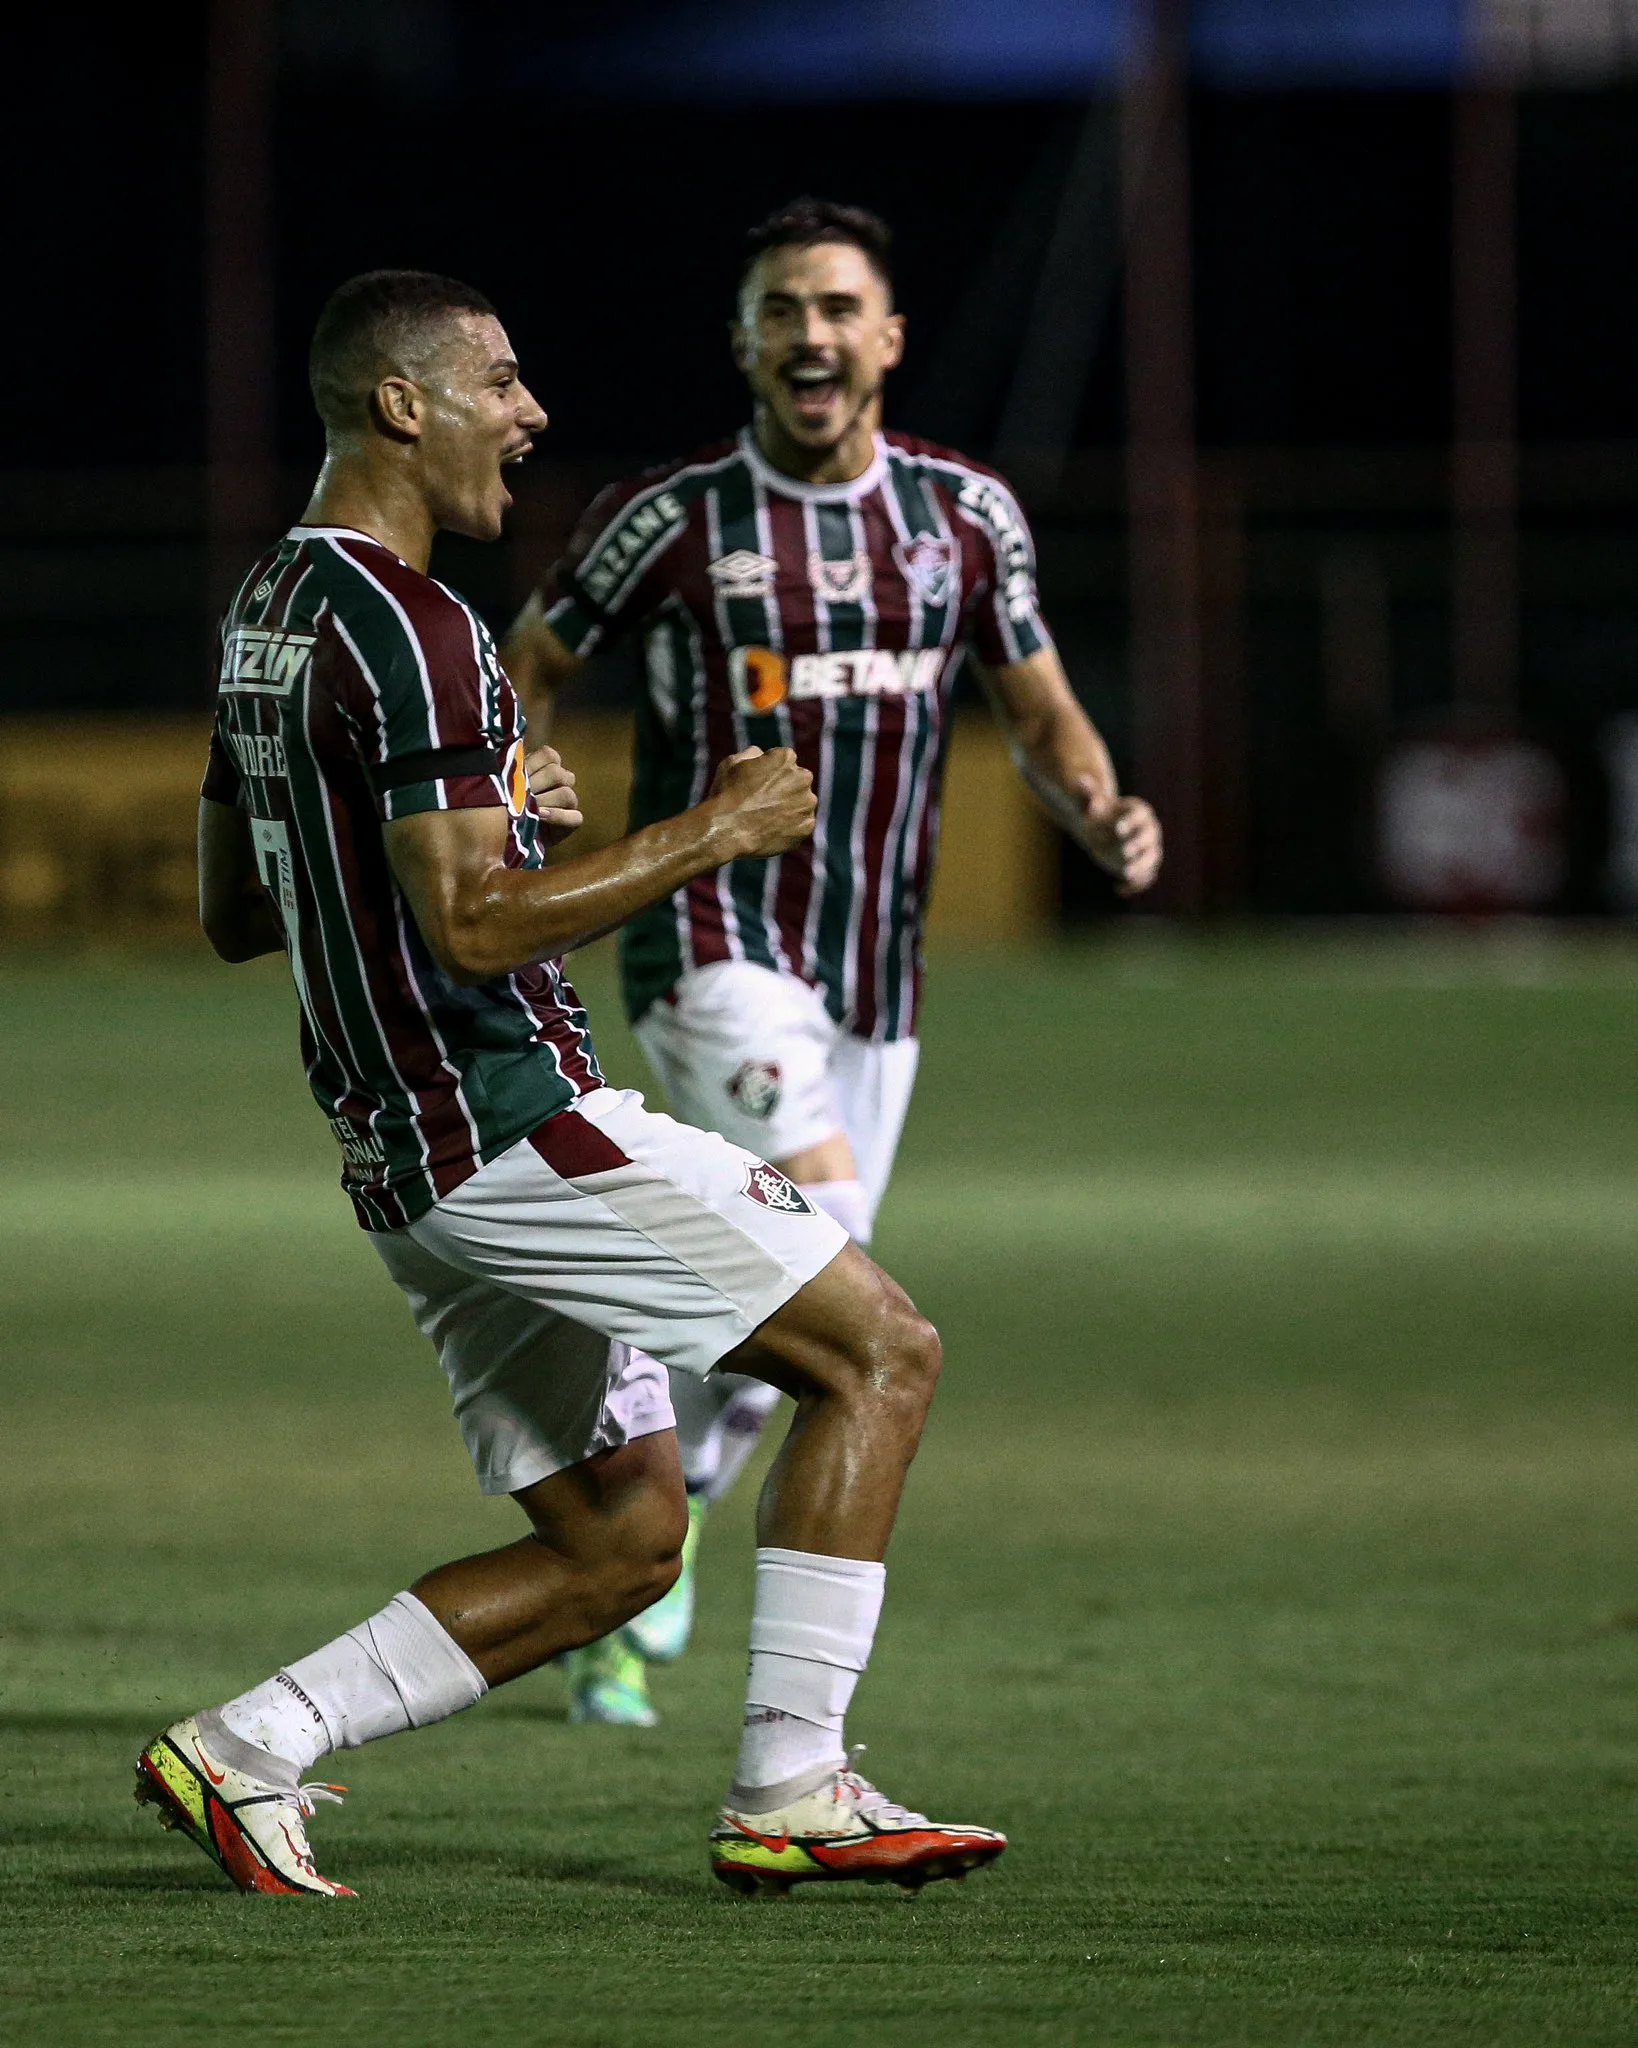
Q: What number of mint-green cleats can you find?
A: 2